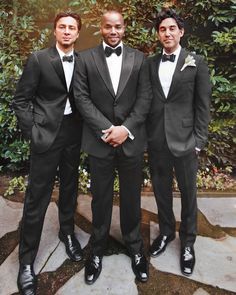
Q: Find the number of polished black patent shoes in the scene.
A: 6